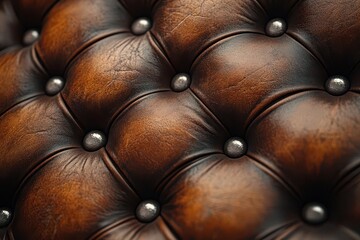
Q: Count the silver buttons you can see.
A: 11